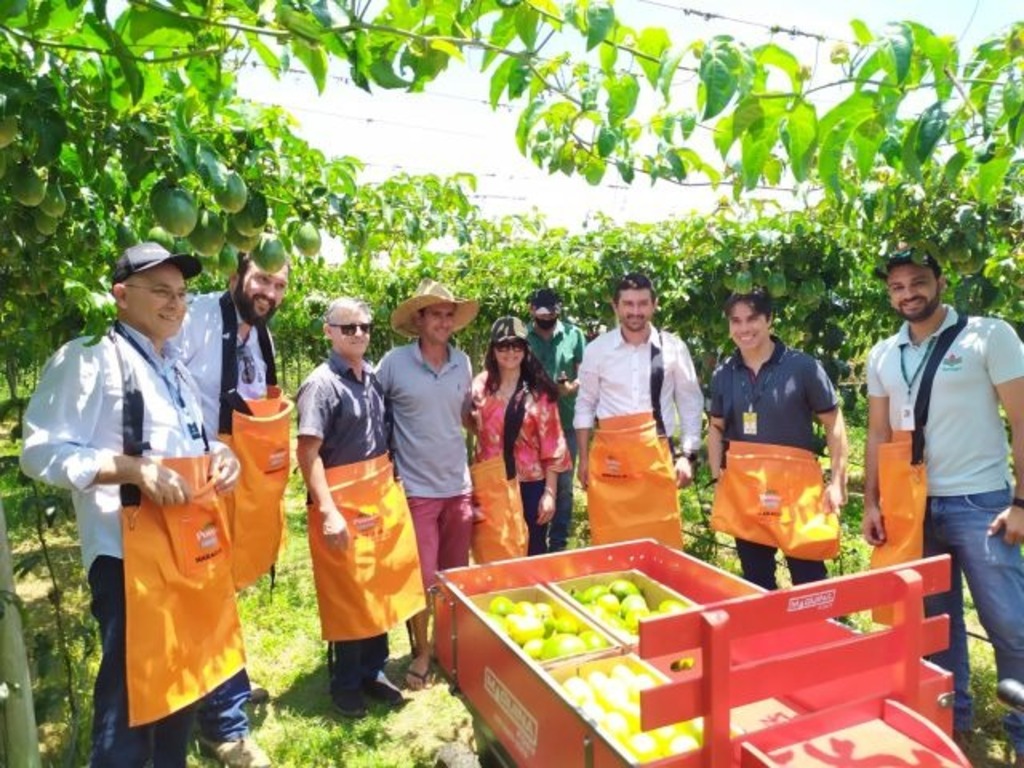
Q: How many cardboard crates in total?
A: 3